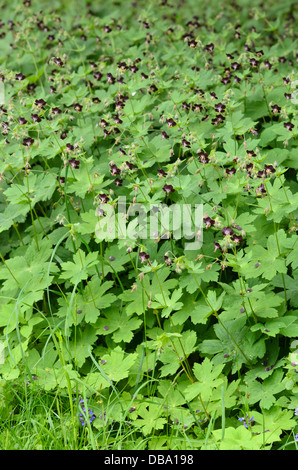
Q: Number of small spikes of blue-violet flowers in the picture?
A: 2